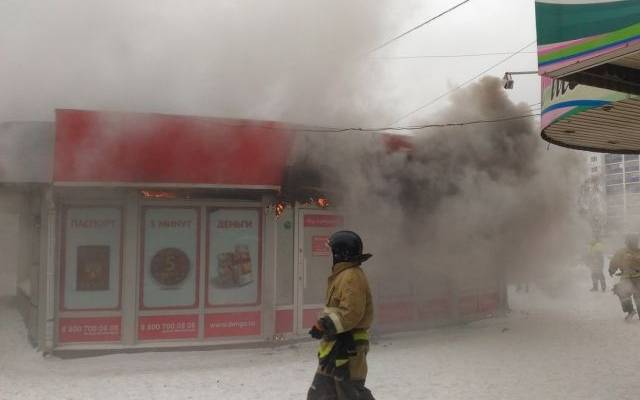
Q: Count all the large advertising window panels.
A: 3